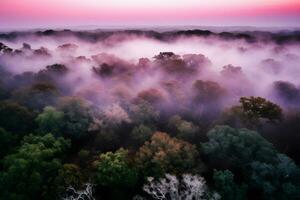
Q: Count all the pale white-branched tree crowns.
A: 2